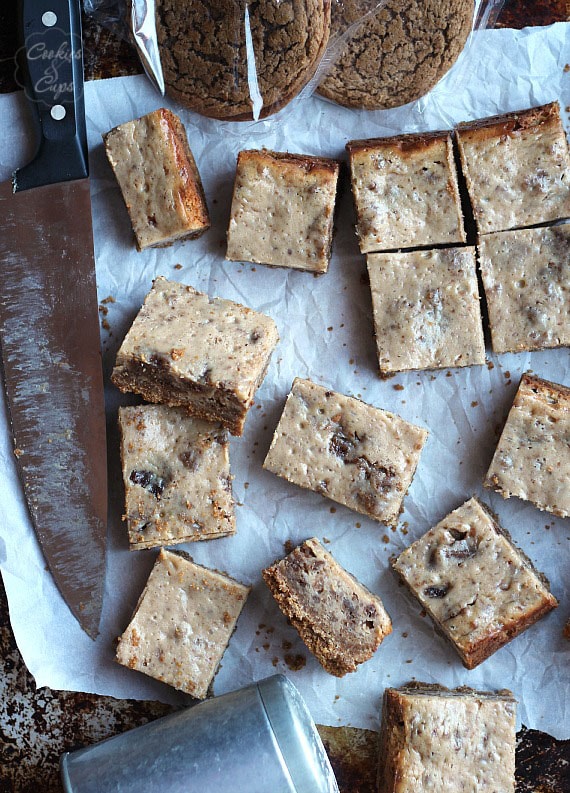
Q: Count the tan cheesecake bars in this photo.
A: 14